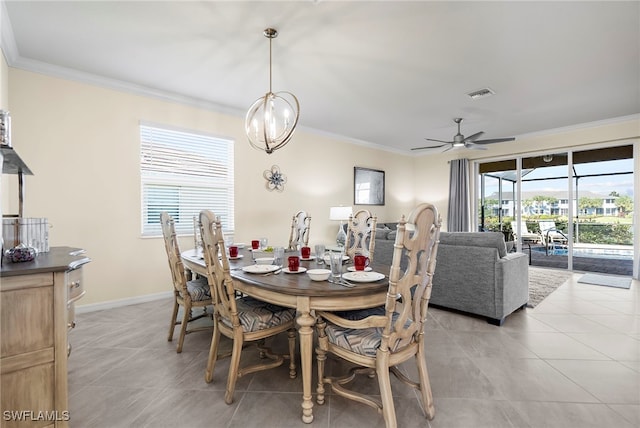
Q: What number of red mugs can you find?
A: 5